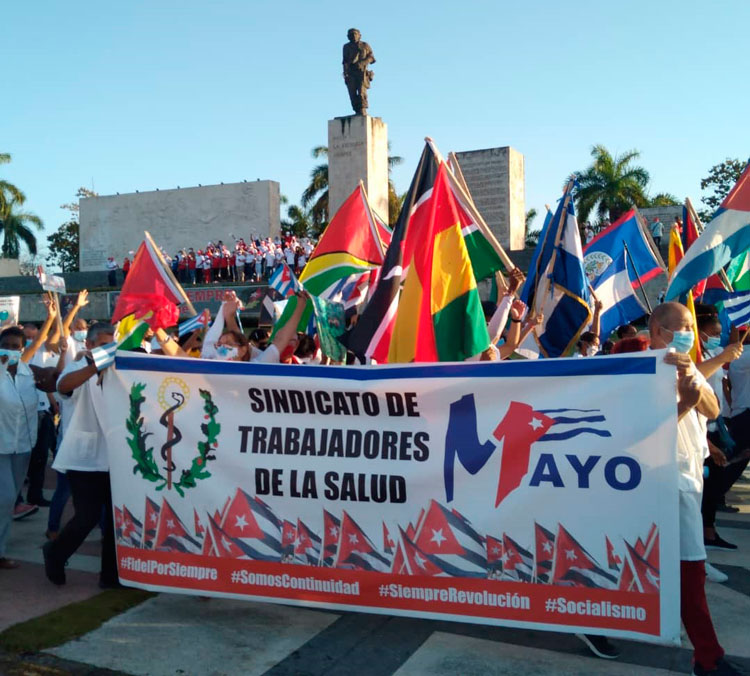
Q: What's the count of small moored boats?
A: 0